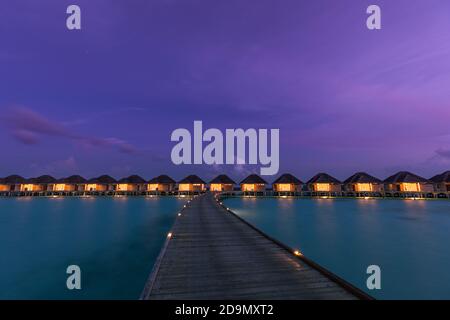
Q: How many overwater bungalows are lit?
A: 13